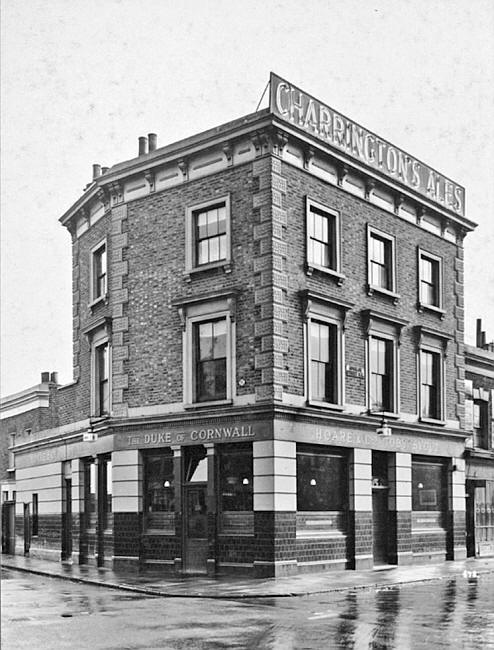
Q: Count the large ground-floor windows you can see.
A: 4